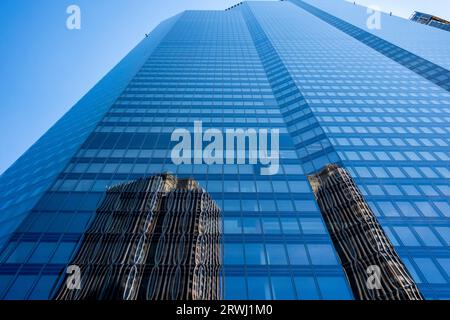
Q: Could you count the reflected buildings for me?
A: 2